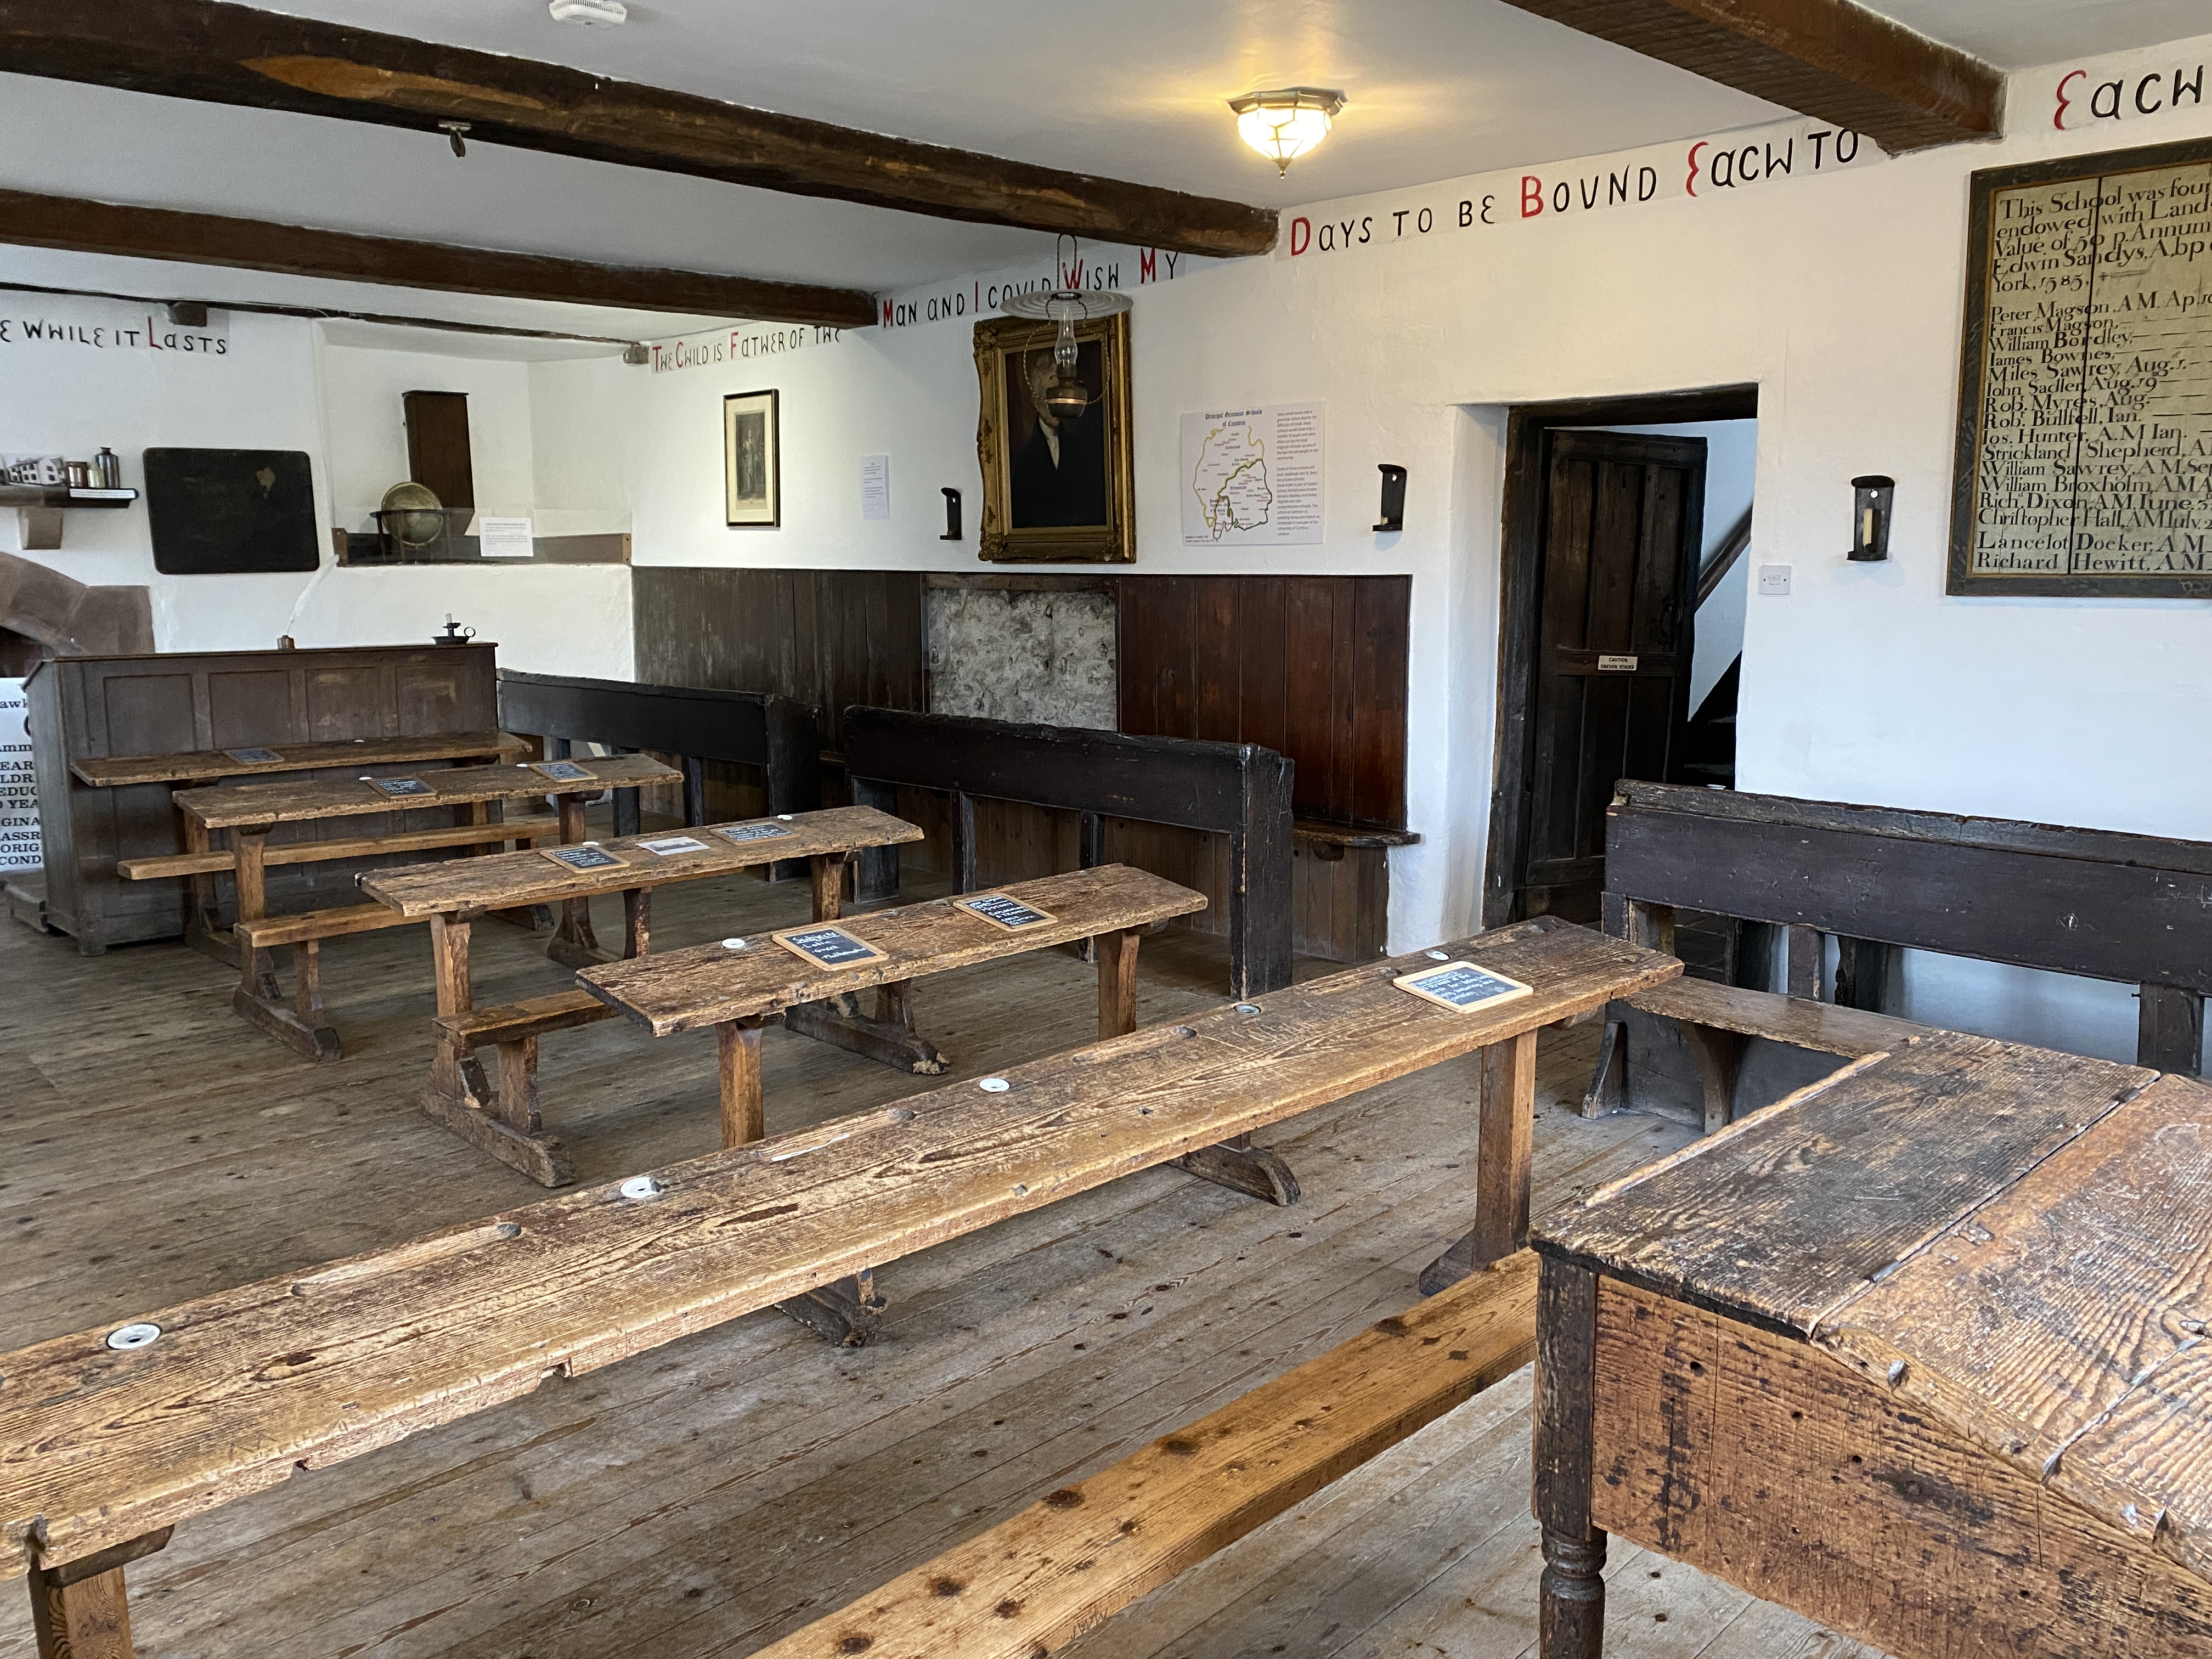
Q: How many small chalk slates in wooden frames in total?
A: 8